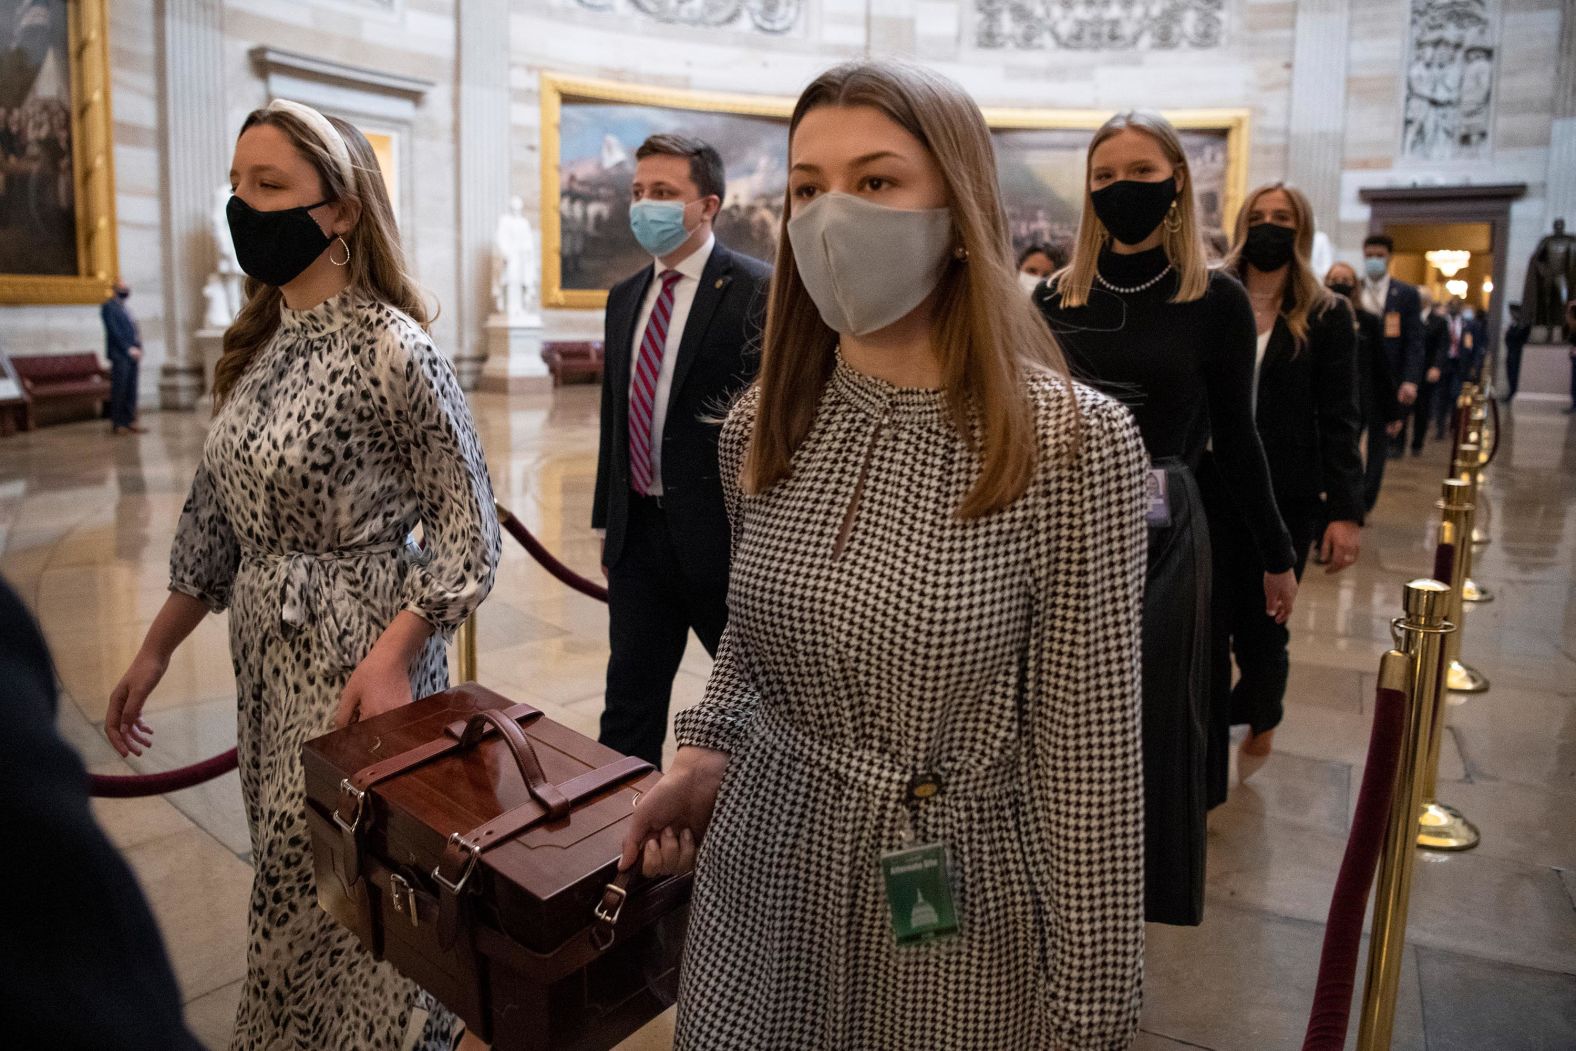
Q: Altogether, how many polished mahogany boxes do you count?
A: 1